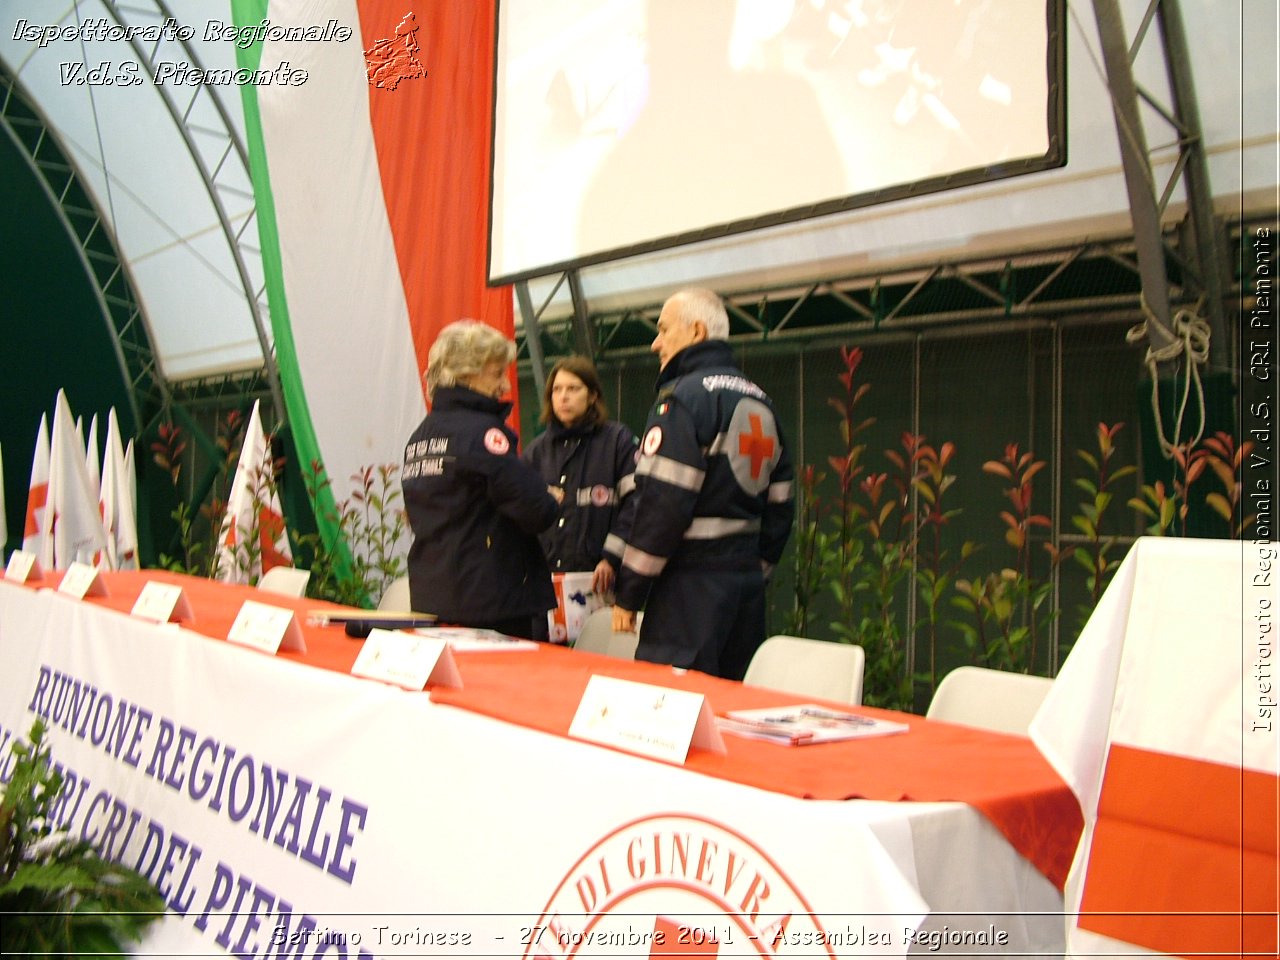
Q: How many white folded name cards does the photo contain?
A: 6